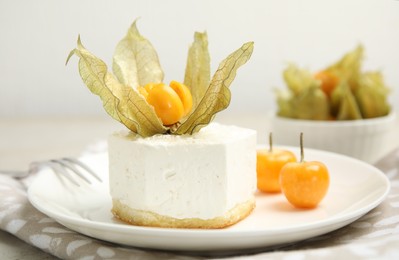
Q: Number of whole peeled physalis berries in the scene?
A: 2